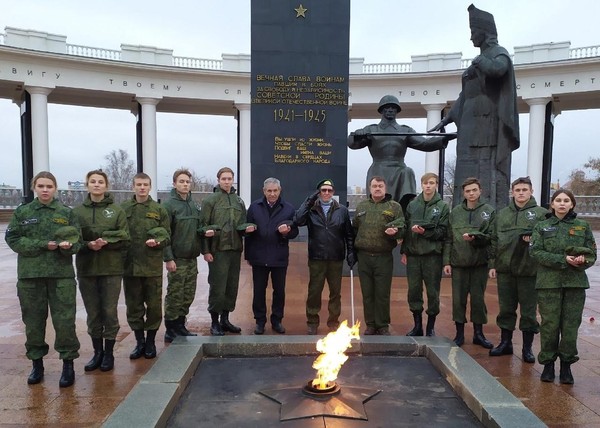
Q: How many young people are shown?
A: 9